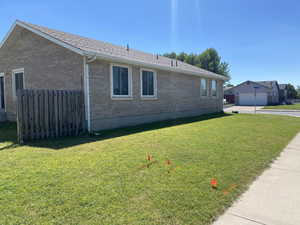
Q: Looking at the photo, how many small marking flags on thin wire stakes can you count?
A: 3